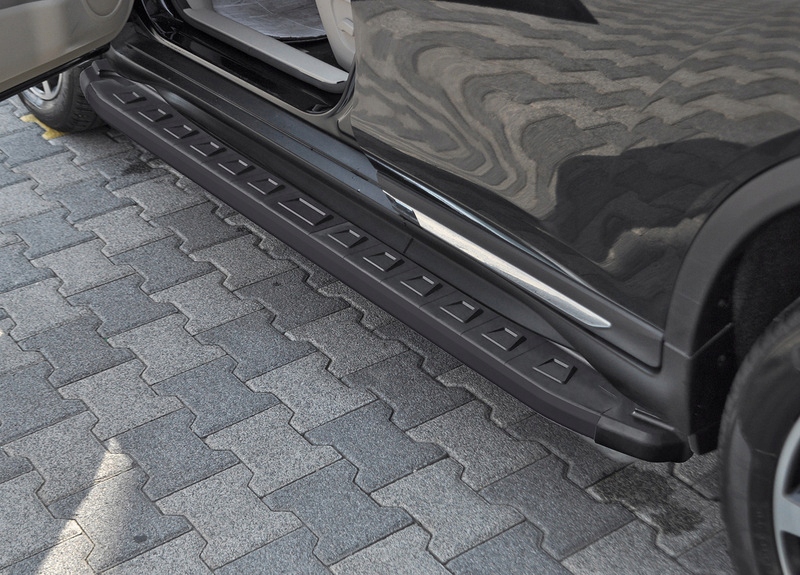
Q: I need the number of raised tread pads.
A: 13